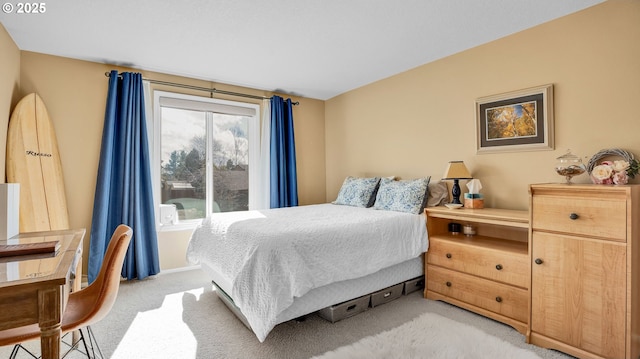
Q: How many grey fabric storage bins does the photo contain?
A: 3